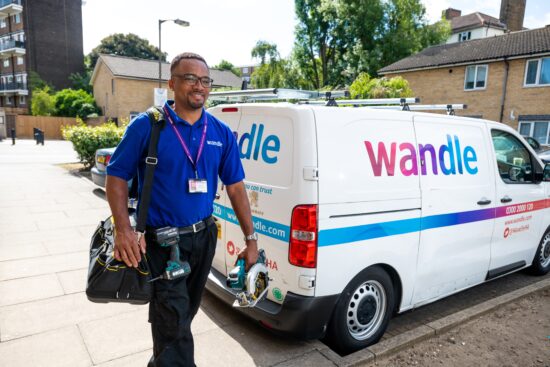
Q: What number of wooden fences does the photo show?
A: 1